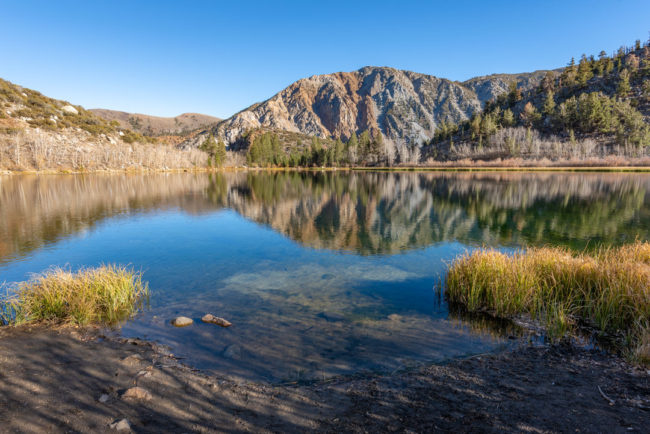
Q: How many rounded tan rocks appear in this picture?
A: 2